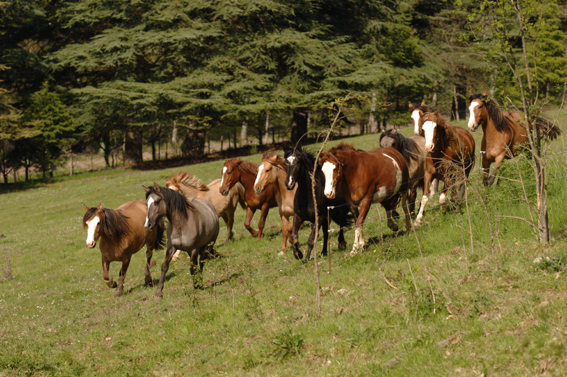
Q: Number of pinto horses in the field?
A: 1